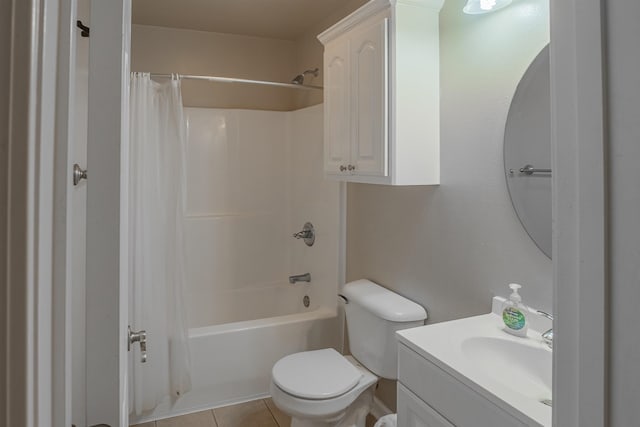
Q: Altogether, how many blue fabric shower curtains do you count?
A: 0